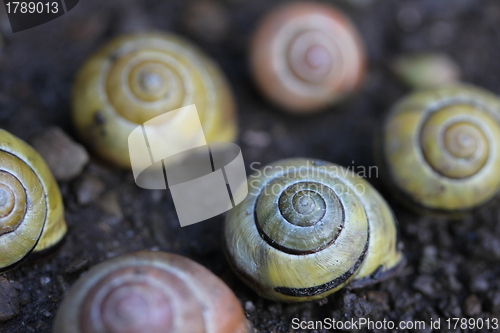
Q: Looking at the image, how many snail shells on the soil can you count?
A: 6